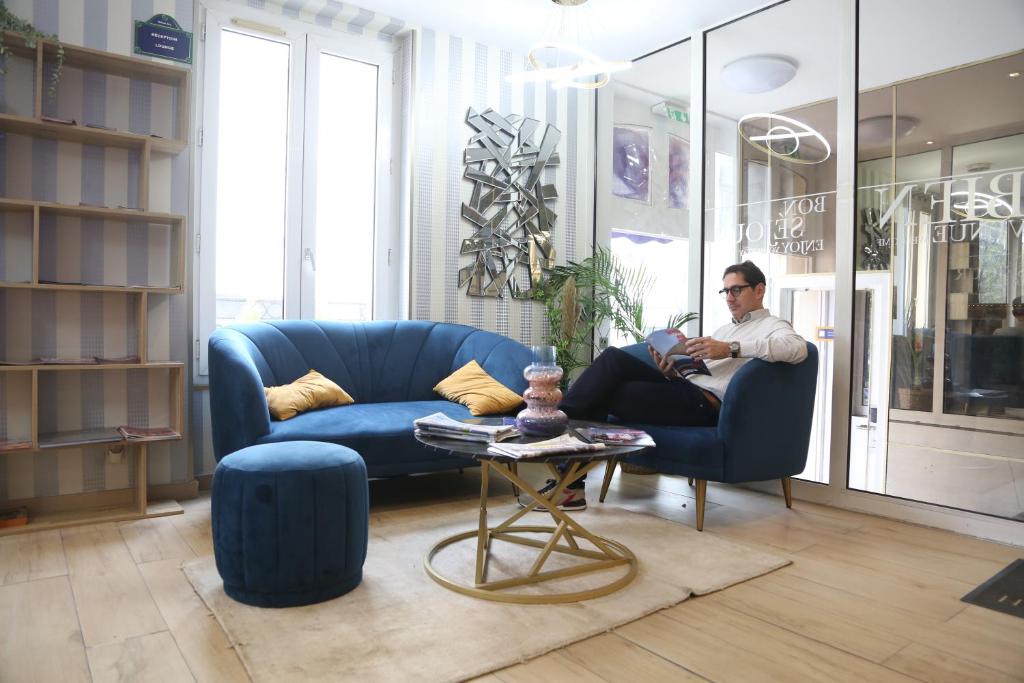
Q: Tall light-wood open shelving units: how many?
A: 1